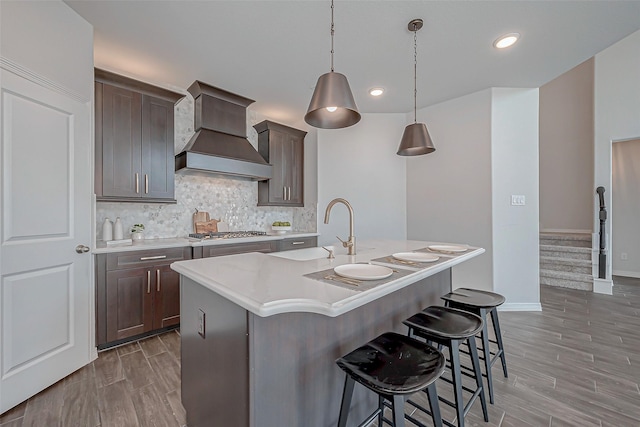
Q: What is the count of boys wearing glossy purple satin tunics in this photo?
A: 0